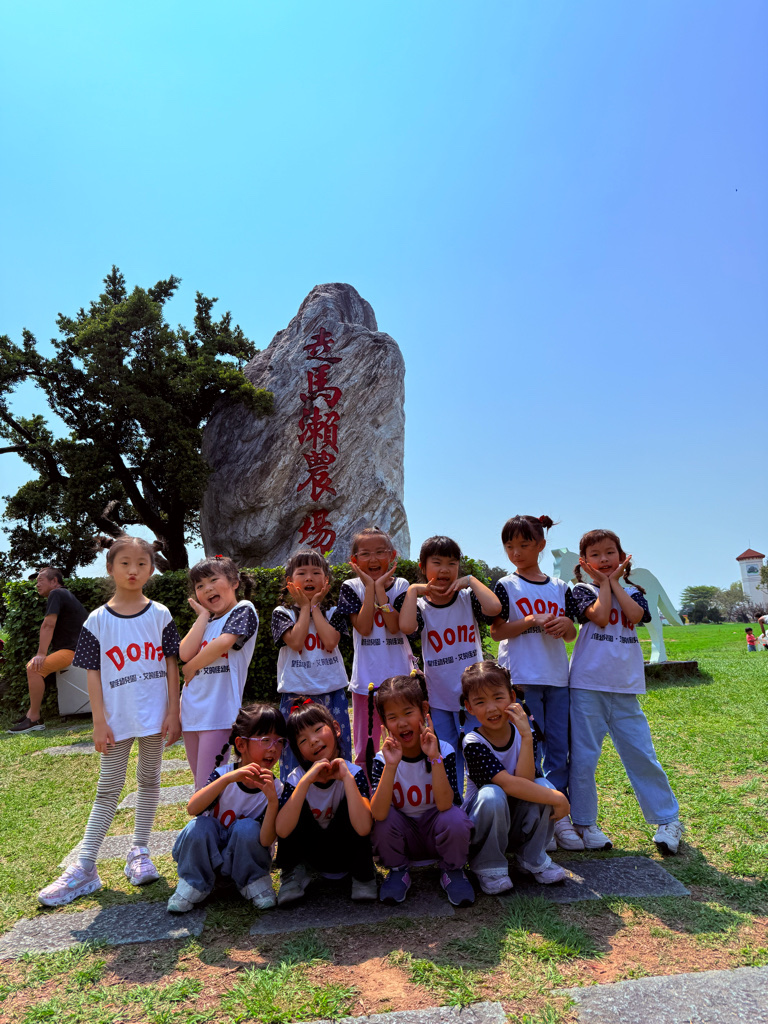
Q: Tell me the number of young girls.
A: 11